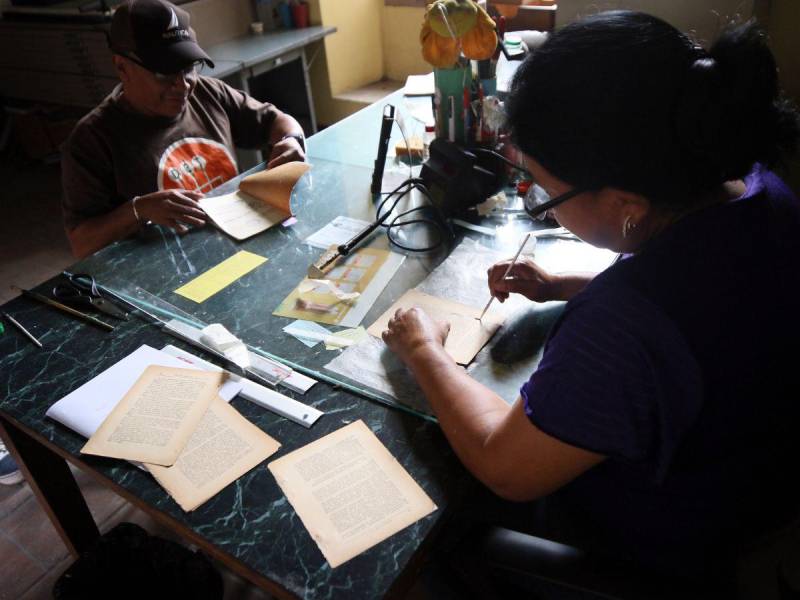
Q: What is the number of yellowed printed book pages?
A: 3